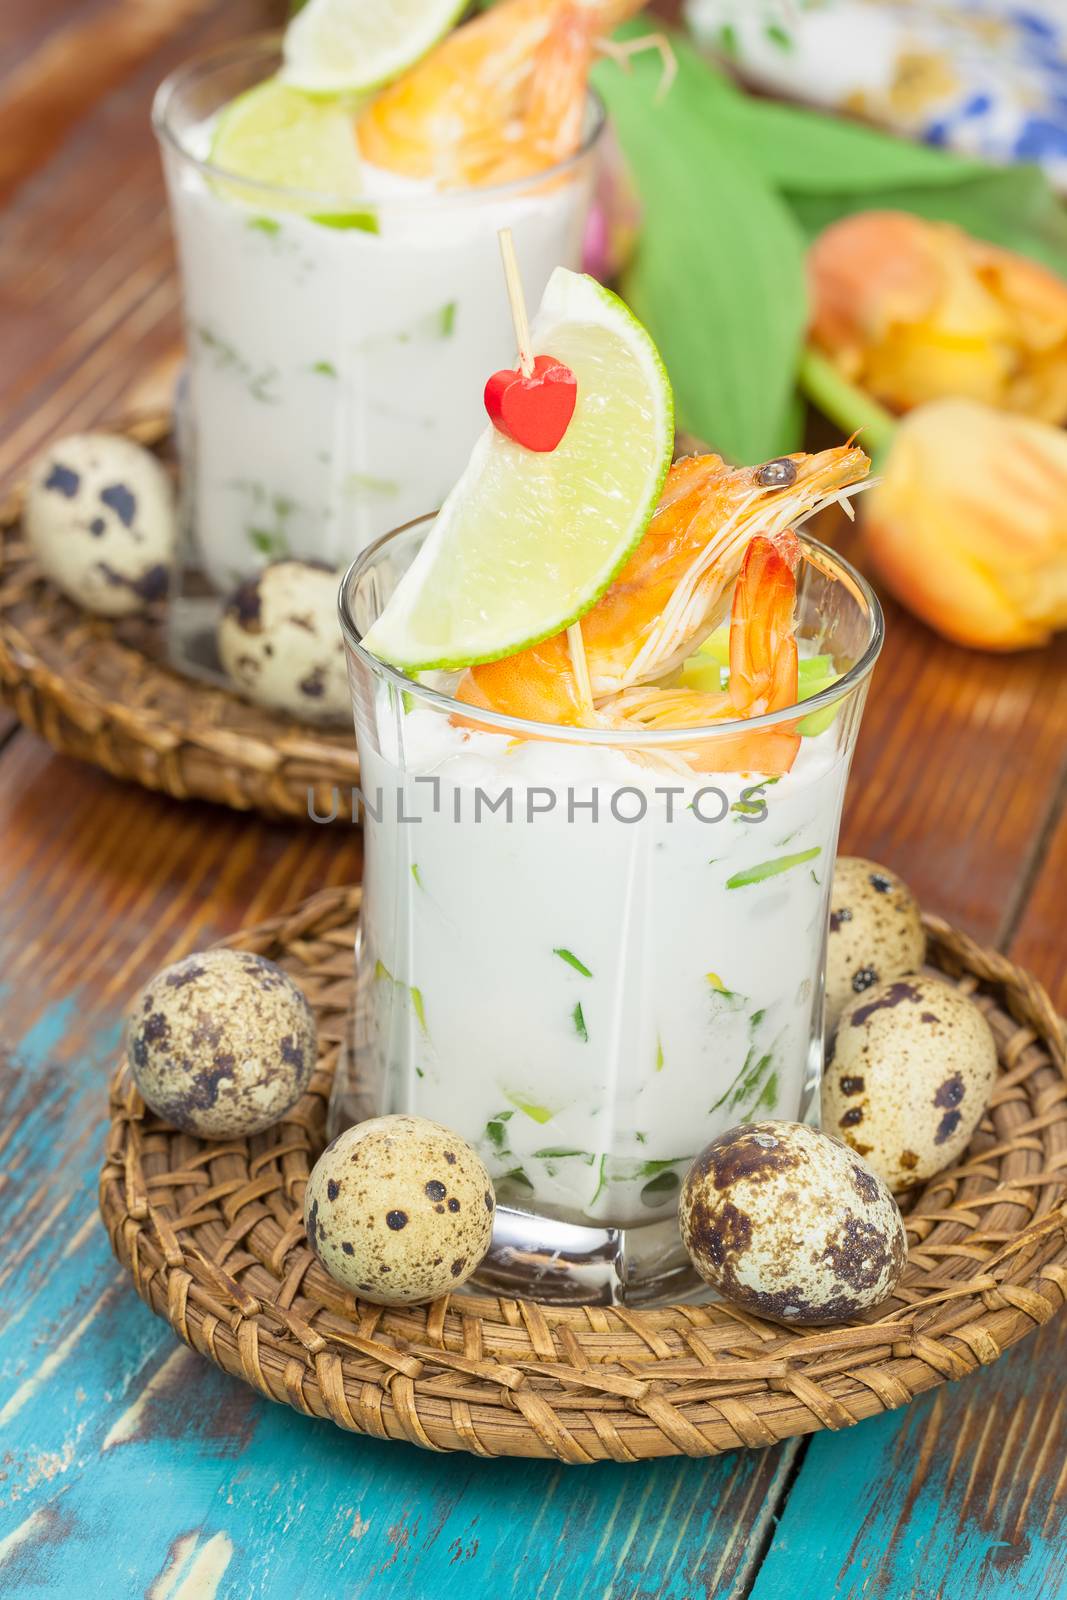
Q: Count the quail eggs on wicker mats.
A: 7